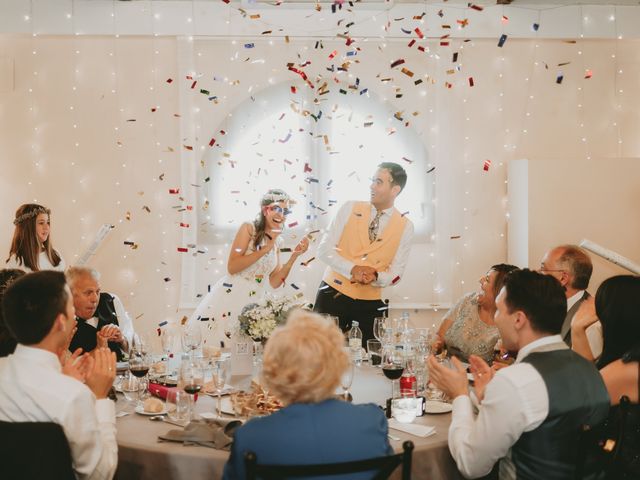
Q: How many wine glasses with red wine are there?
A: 3